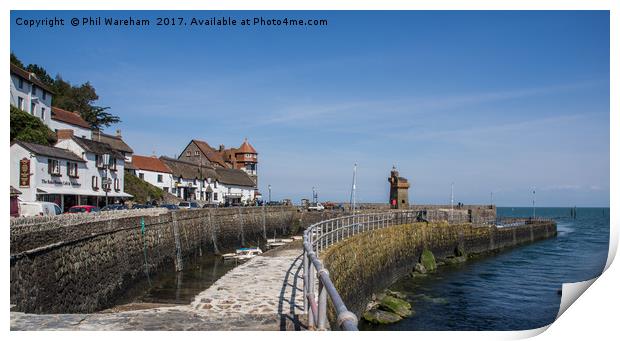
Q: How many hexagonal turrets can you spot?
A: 1